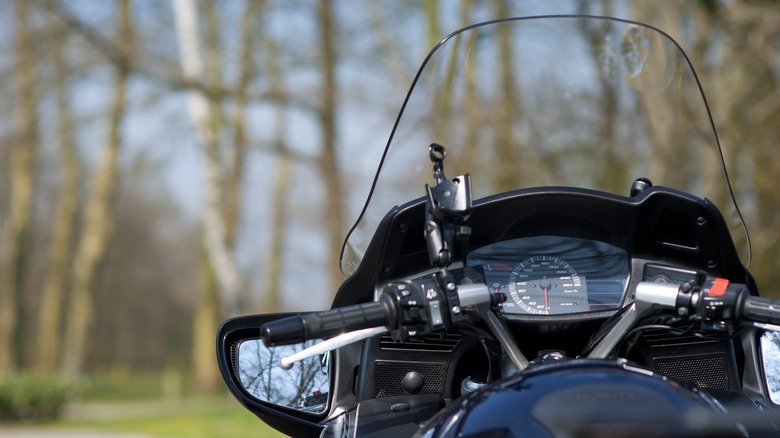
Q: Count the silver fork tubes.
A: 2